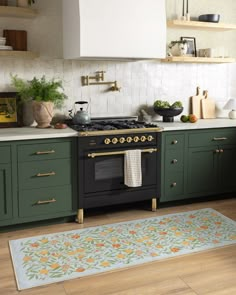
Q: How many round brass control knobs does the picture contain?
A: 7